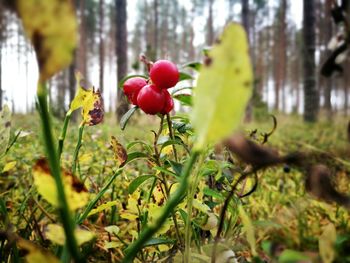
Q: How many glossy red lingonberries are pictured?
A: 4